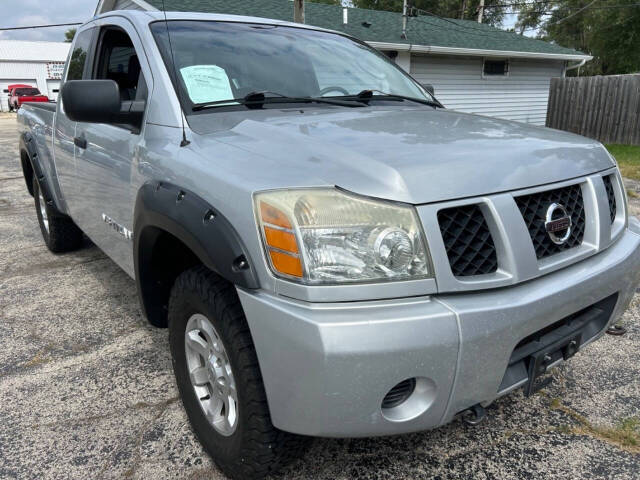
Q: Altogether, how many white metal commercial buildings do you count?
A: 1